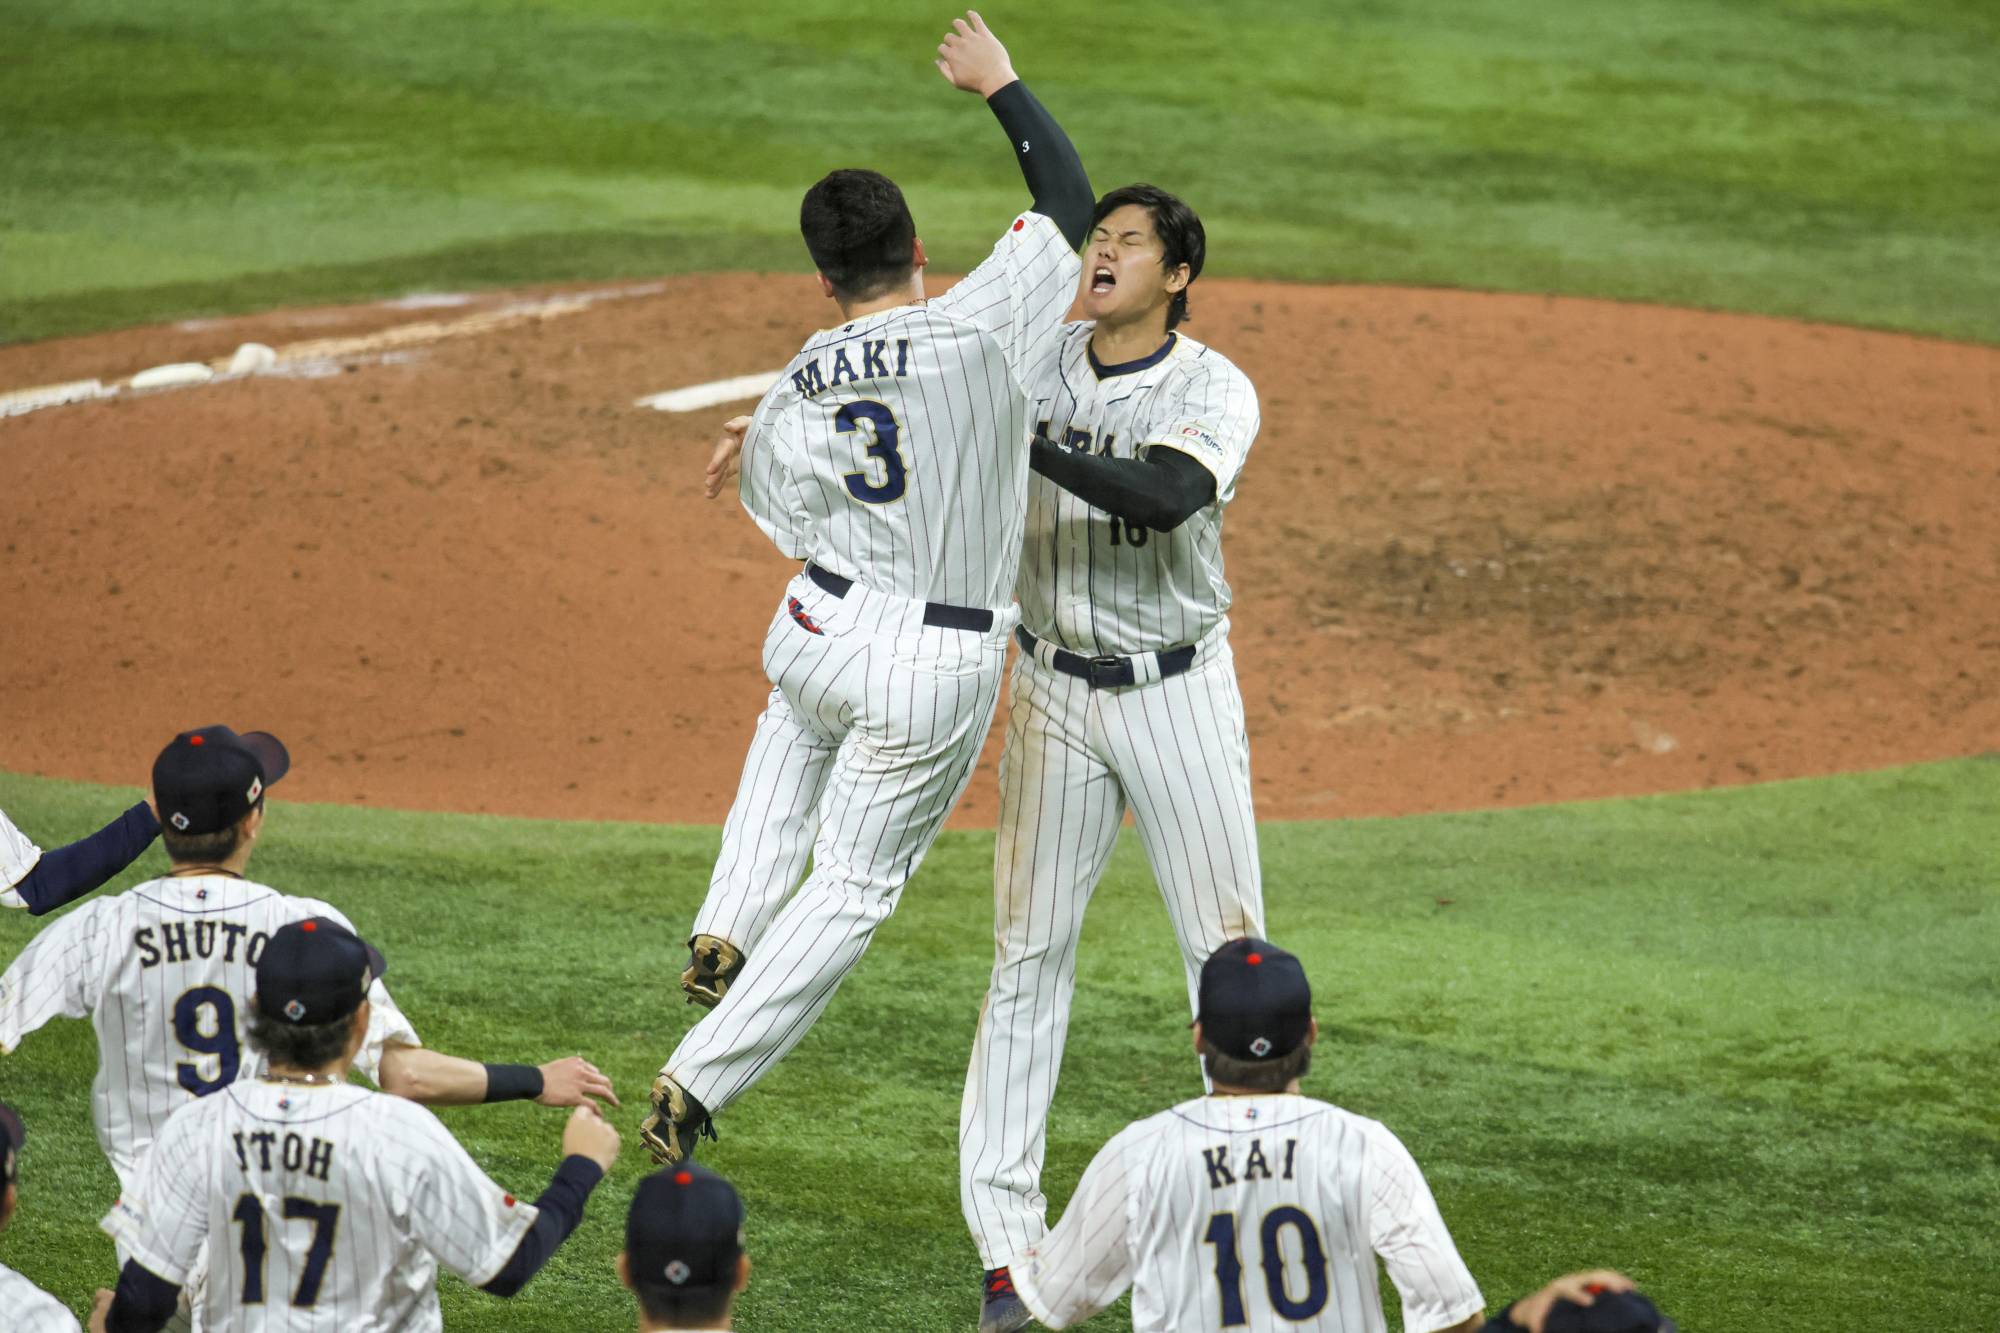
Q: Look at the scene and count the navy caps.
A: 6